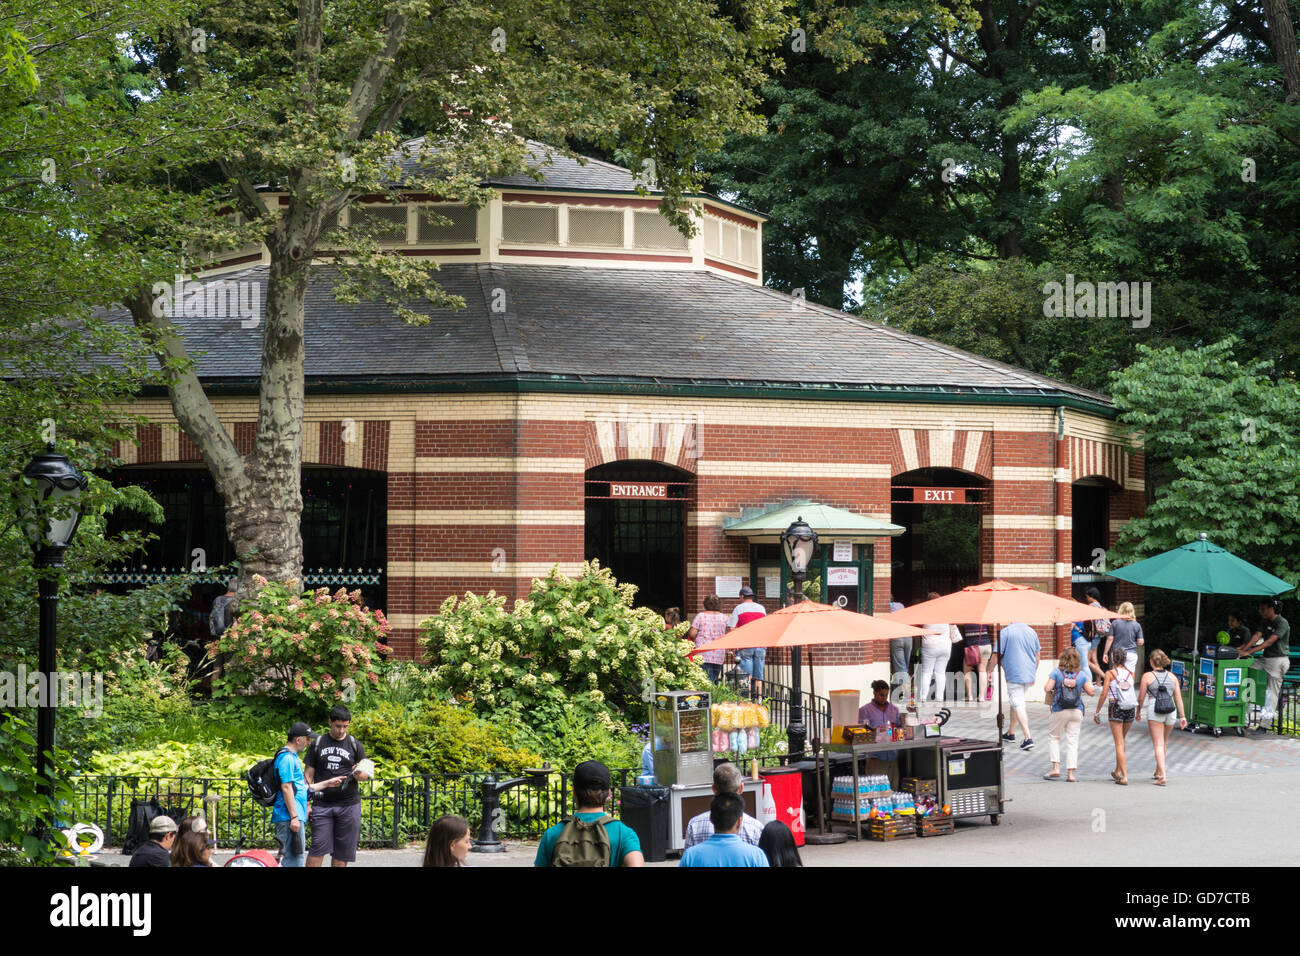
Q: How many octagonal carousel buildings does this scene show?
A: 1